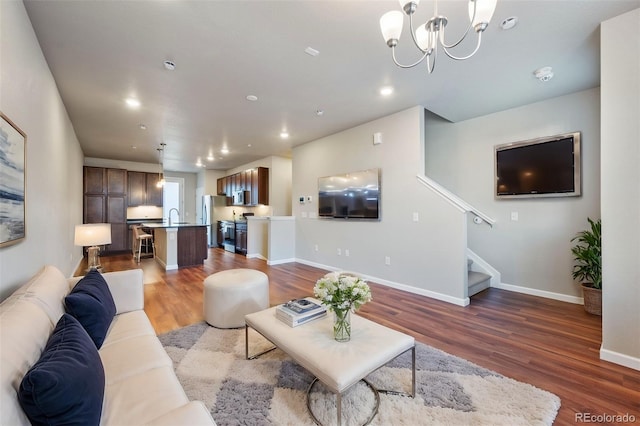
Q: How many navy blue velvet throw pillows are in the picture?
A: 2